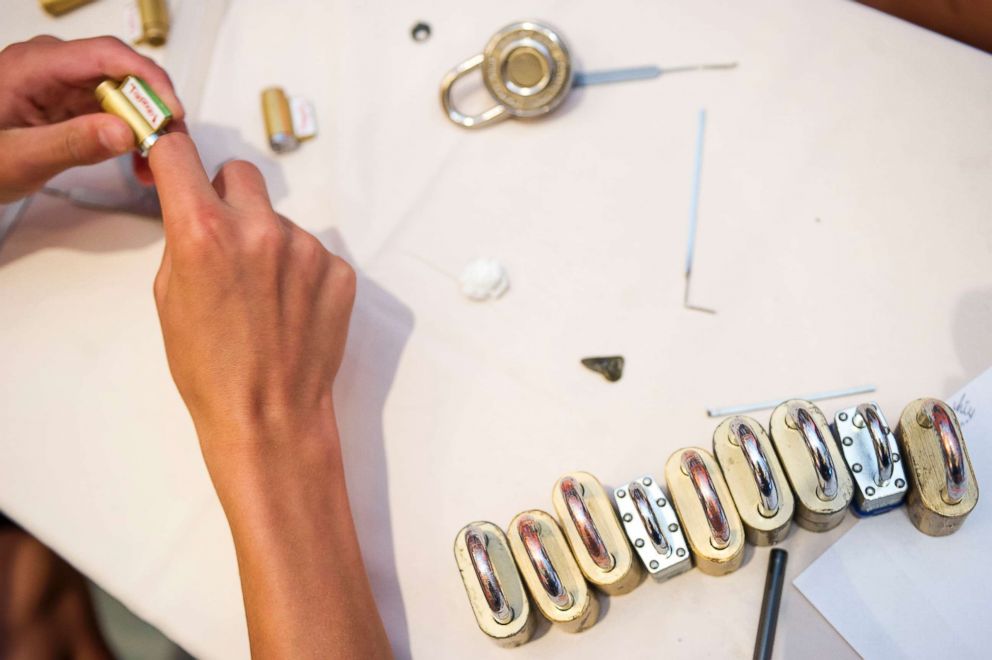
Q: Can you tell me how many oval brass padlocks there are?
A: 7